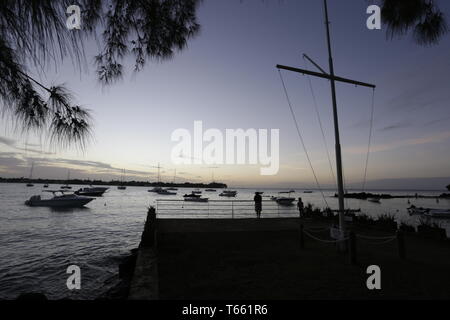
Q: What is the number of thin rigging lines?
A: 3